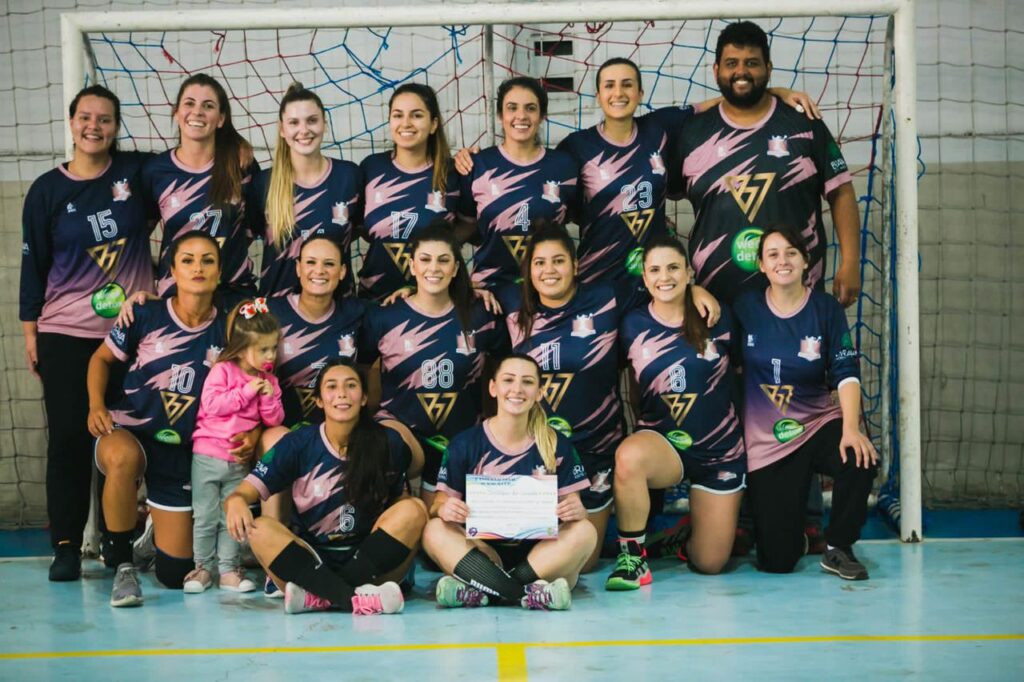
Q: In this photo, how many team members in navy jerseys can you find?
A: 14